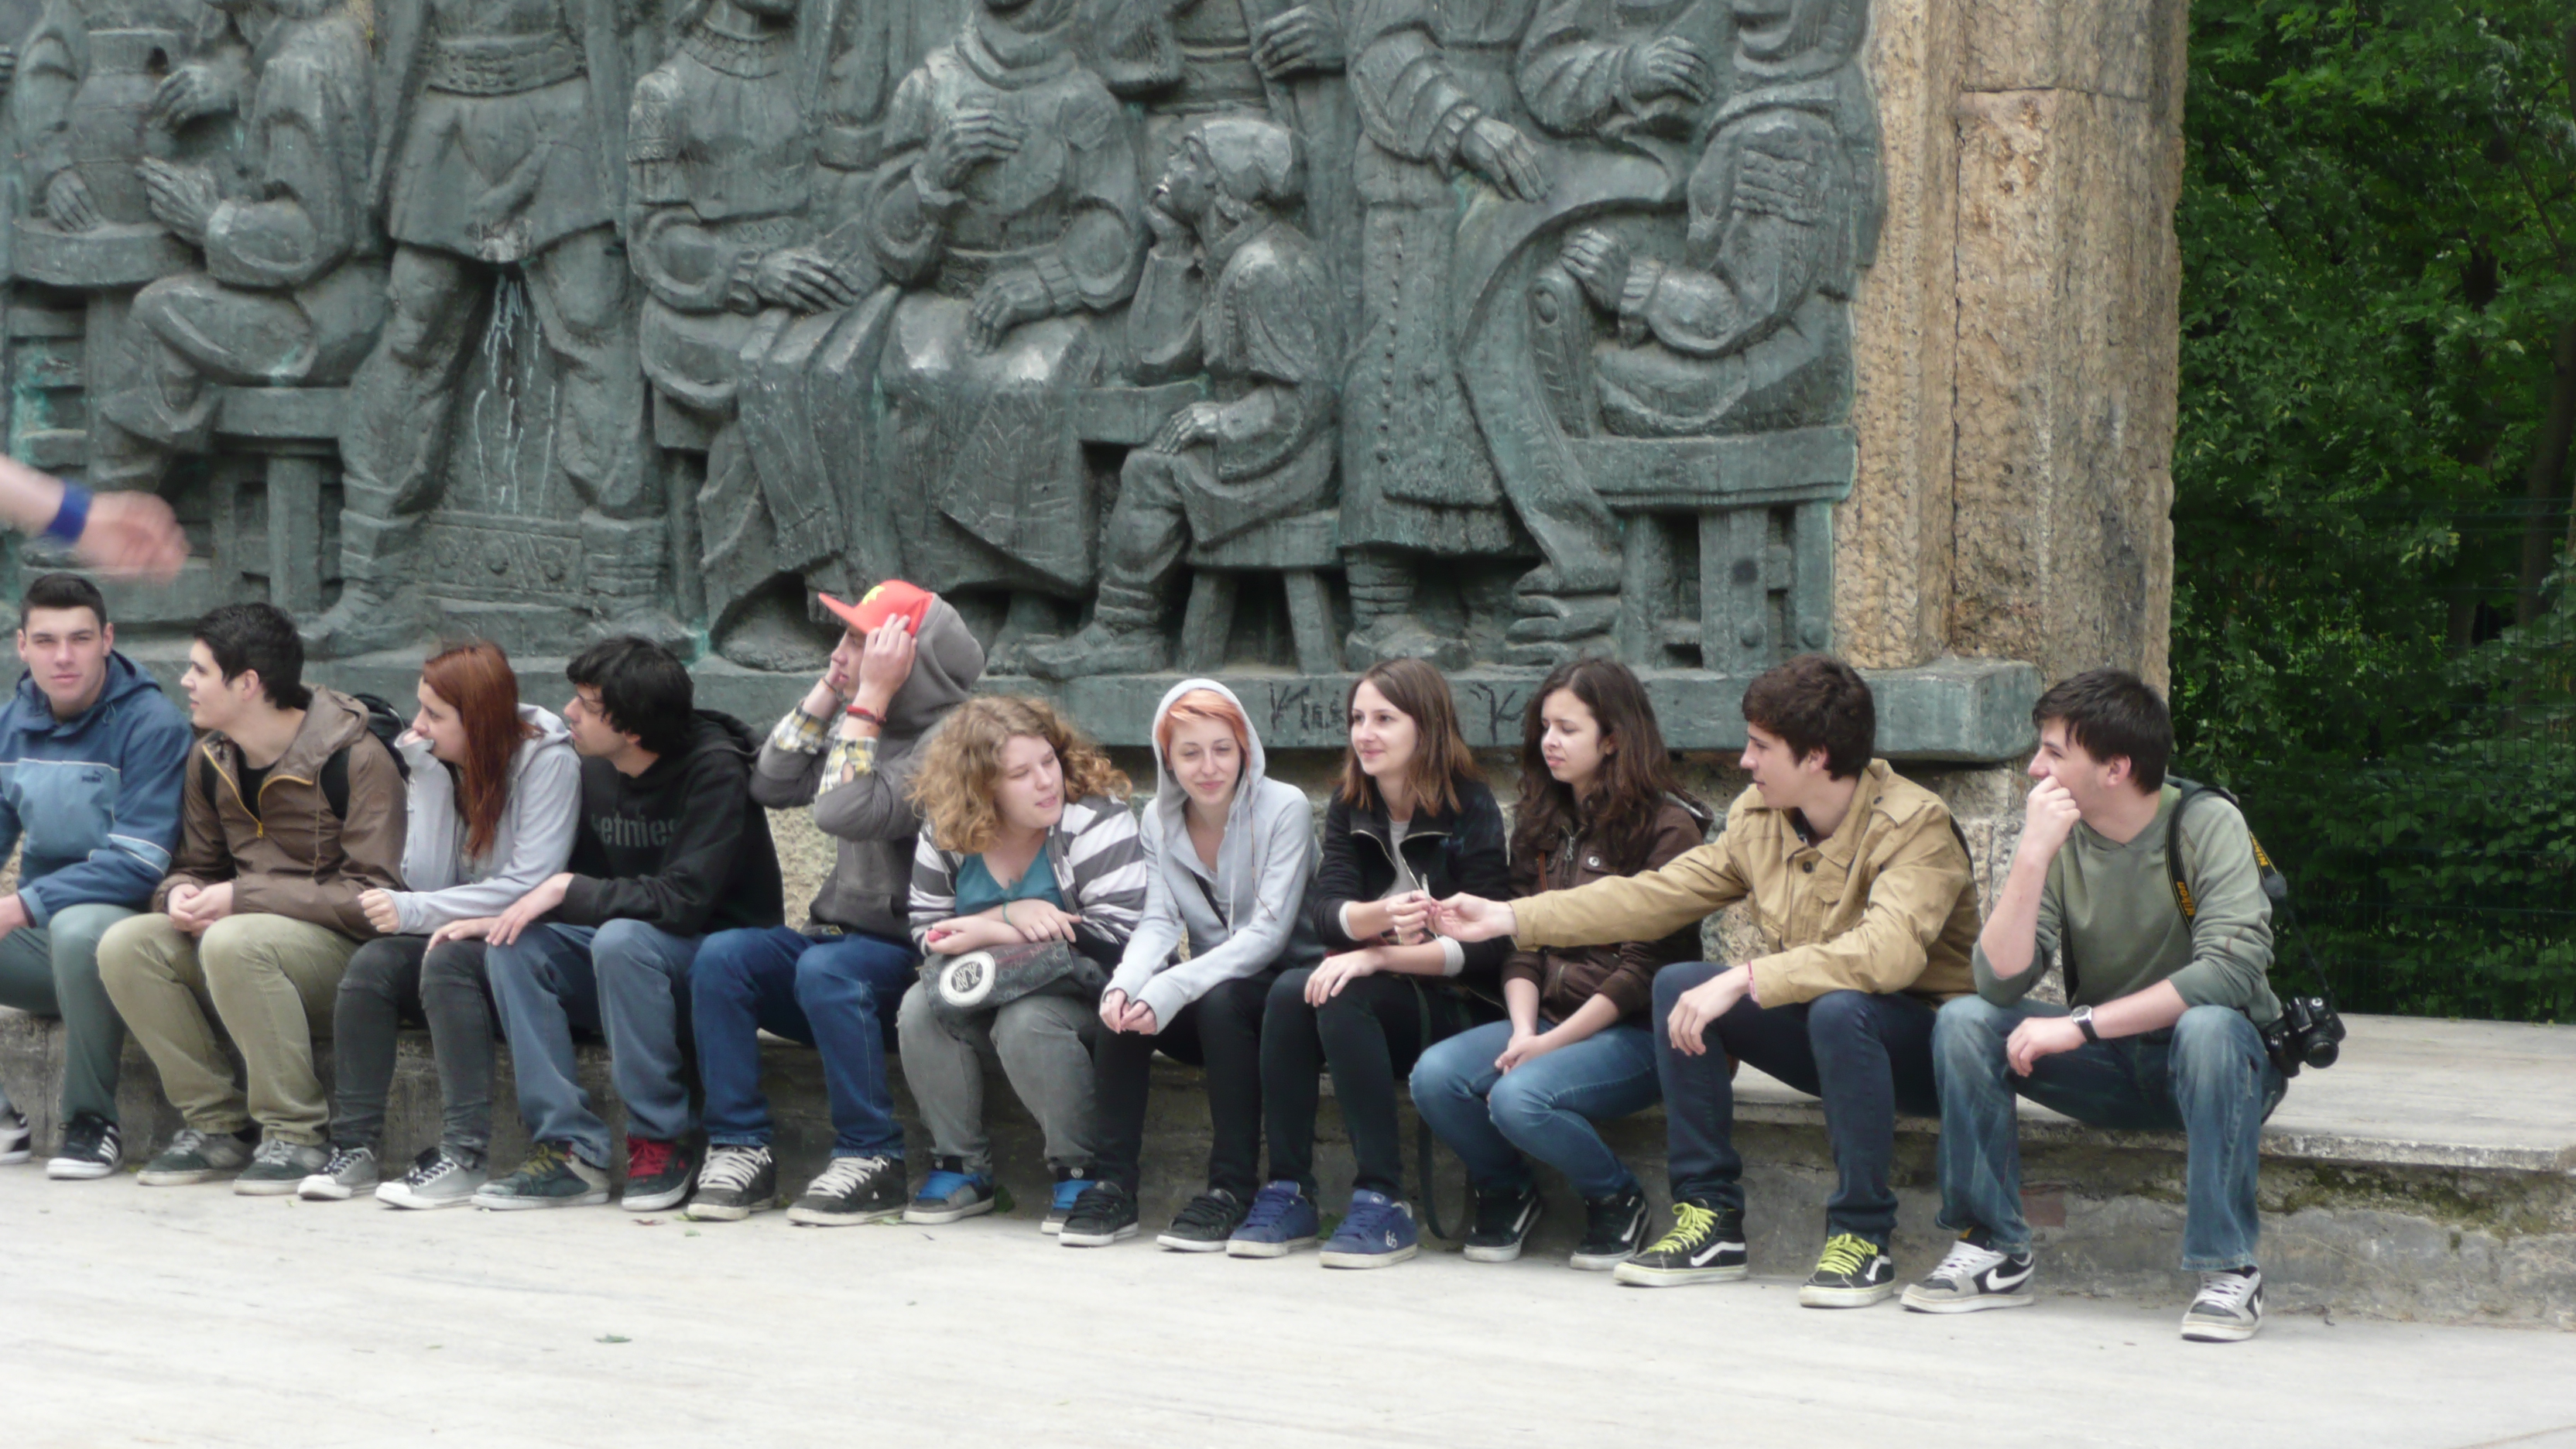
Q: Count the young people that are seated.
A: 11